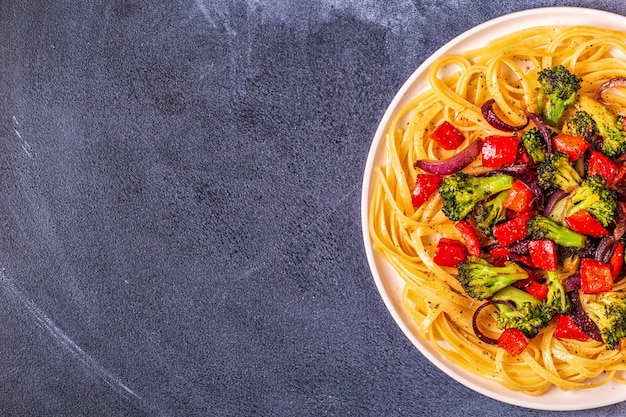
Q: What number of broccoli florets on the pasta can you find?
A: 13